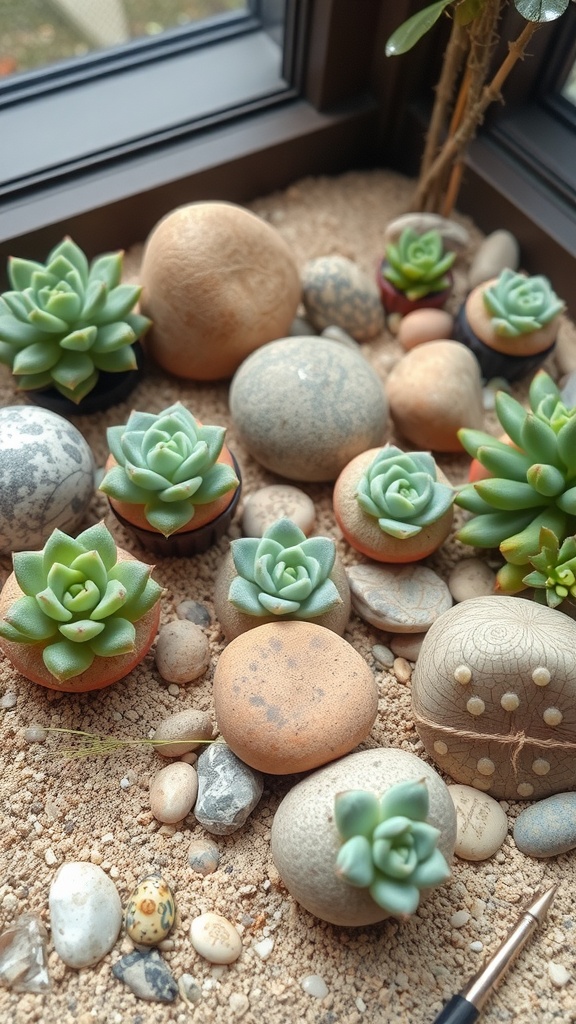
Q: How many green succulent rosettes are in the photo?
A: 10